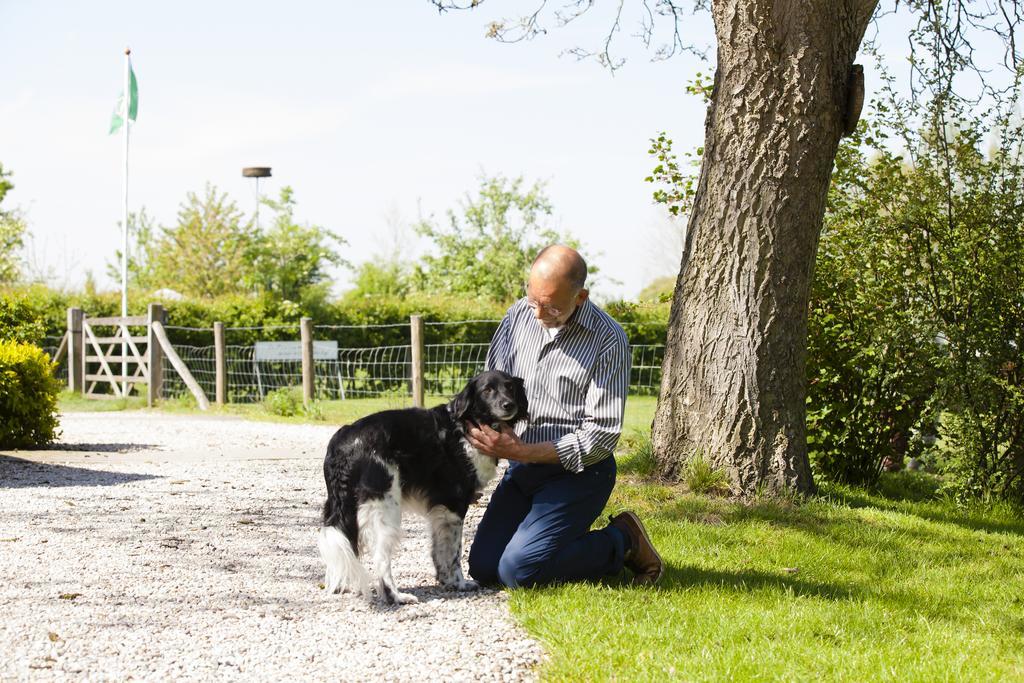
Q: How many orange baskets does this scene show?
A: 0